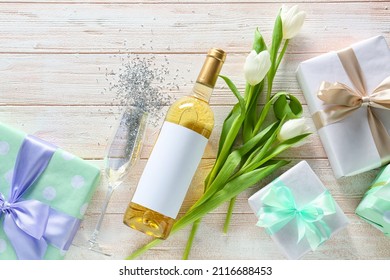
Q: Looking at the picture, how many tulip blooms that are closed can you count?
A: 3